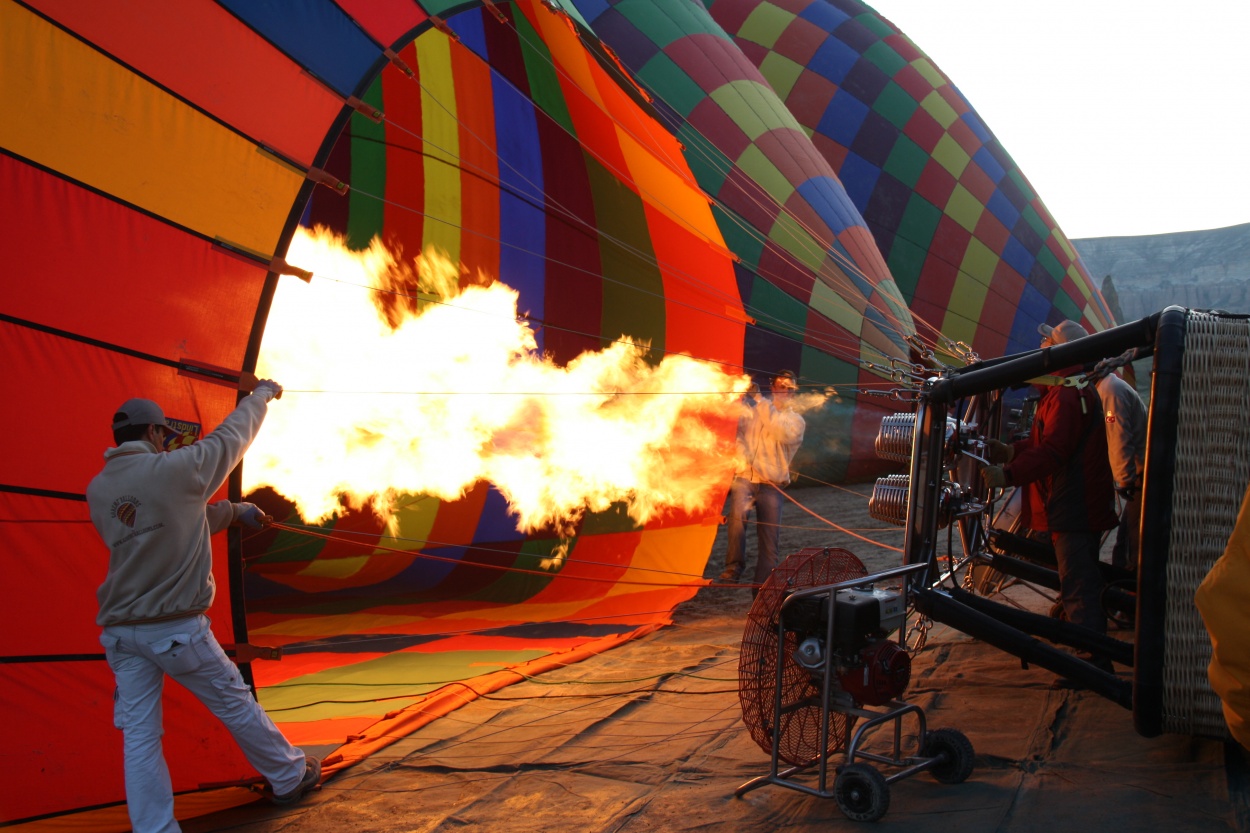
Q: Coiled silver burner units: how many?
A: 2